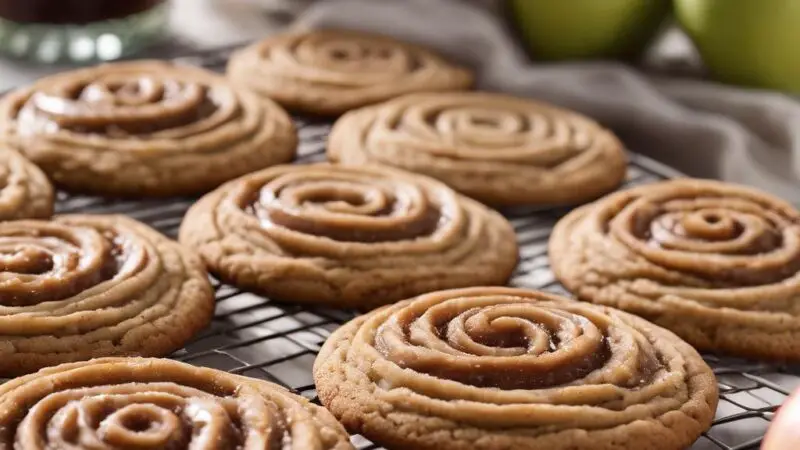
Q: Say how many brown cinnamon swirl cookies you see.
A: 9